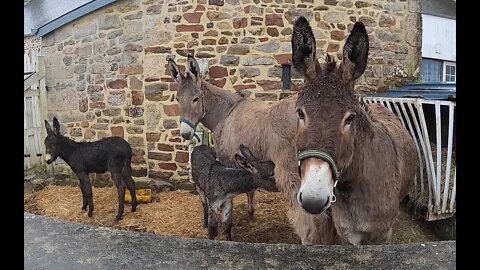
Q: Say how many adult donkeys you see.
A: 2